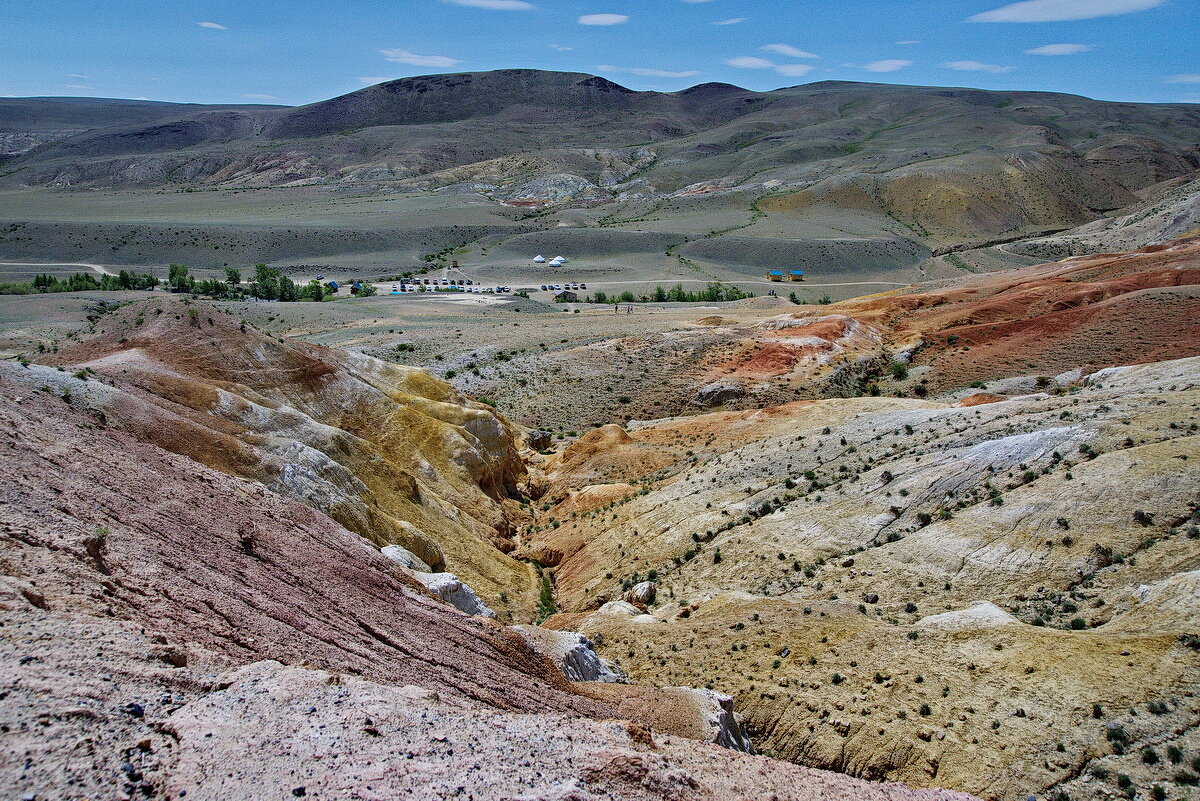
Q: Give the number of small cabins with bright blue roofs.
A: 2